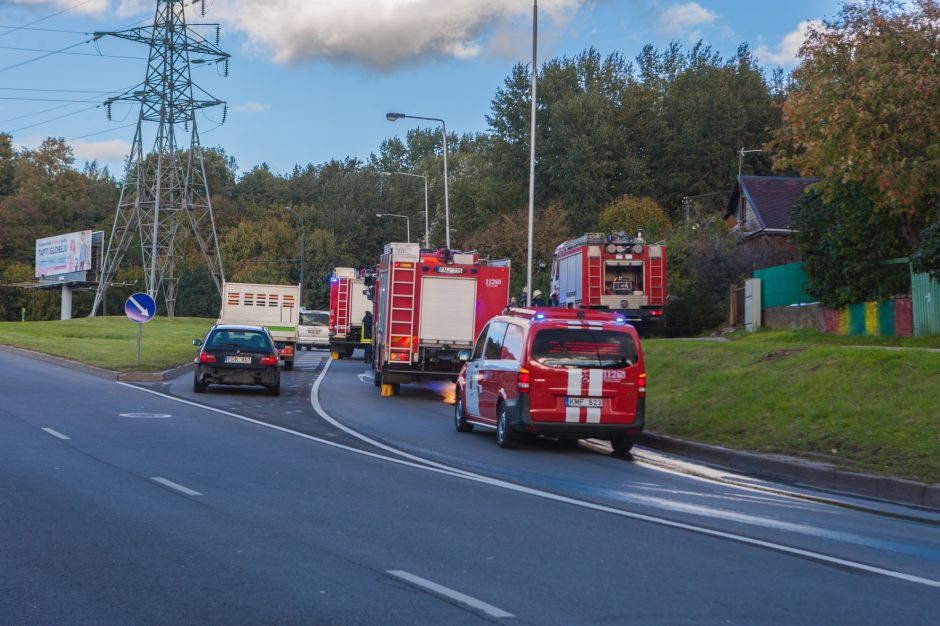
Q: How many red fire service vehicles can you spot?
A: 4